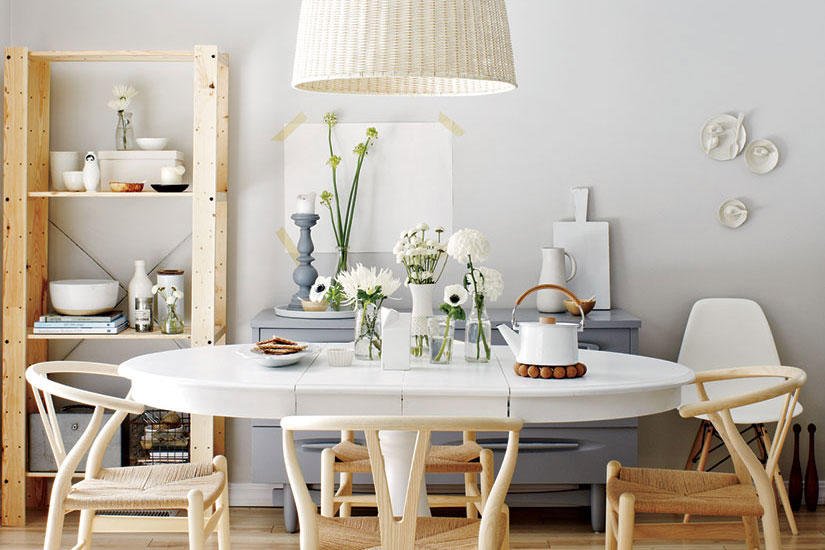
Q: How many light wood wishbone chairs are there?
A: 4